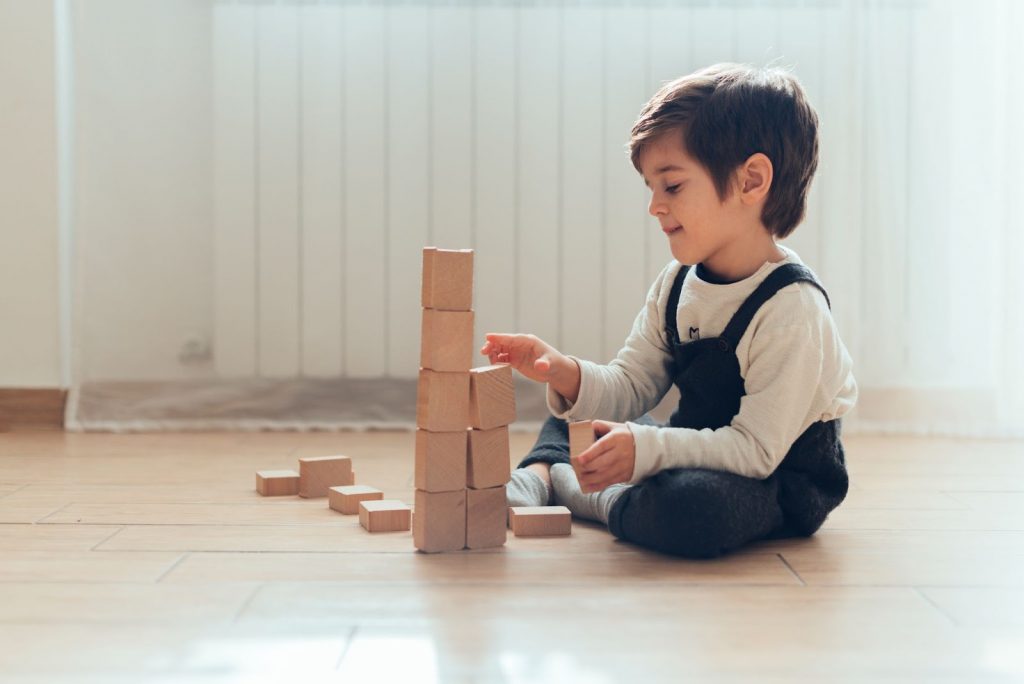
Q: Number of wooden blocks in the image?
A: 14